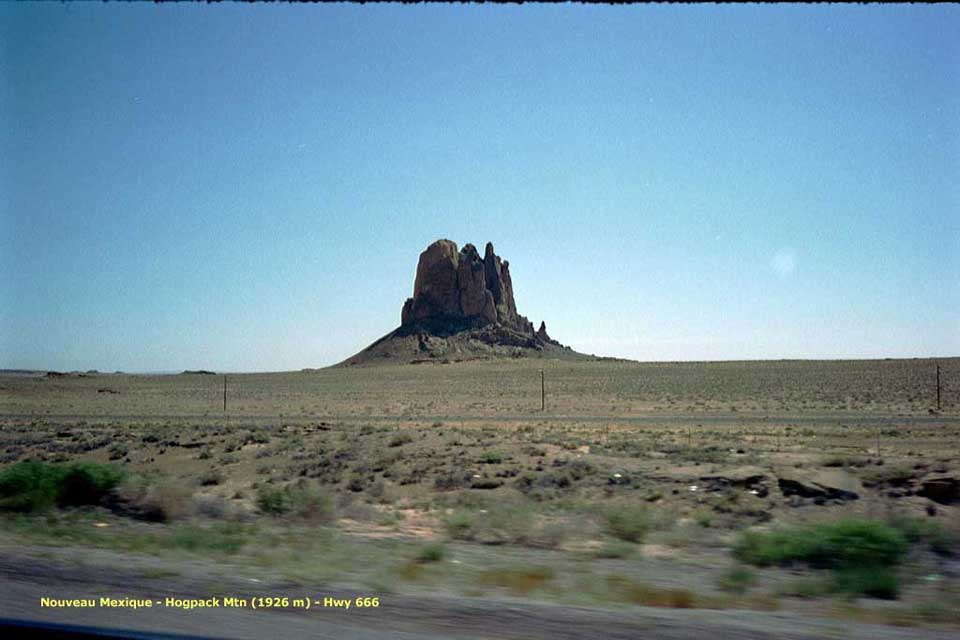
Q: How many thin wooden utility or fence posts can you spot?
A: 3